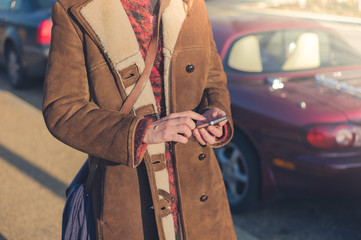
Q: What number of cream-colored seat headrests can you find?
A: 2